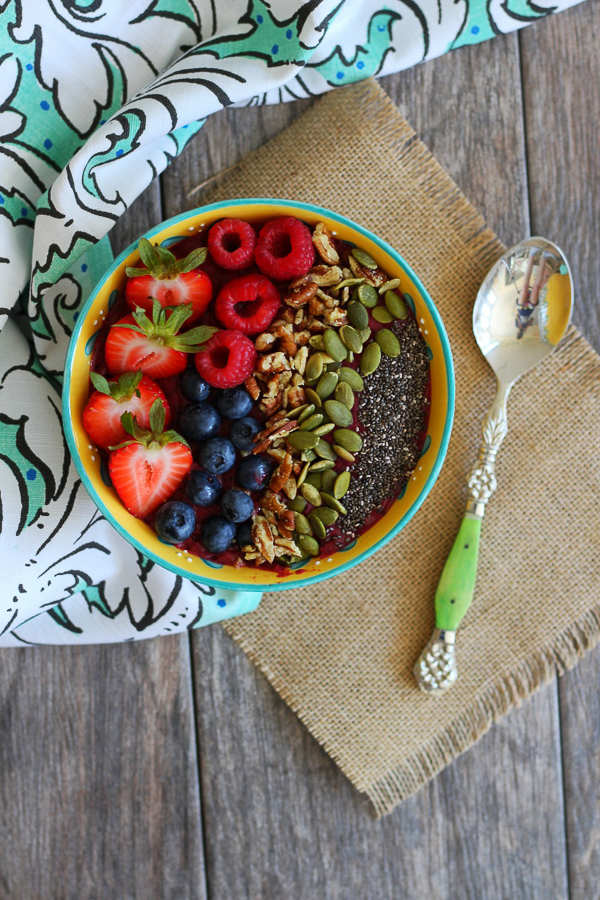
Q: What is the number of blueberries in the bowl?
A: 11